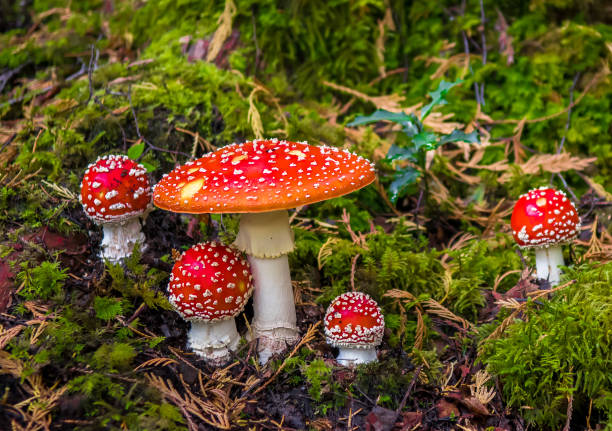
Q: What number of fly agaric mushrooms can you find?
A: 5